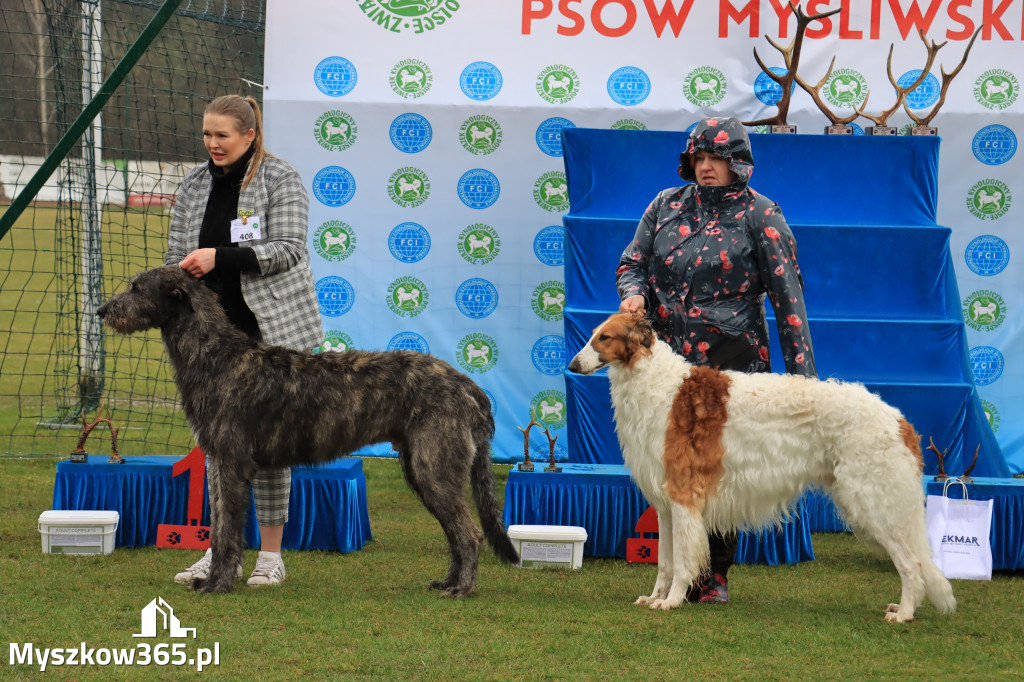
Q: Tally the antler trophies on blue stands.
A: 10